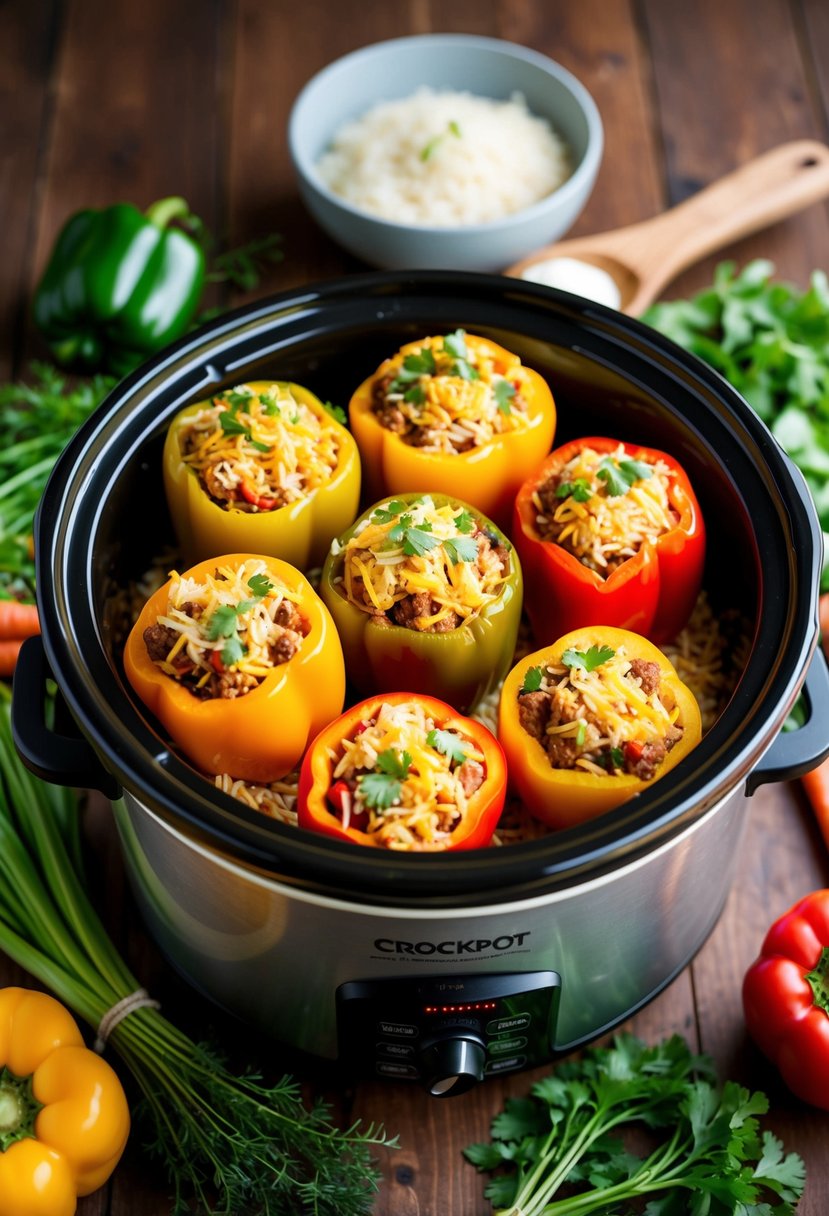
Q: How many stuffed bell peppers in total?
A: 7